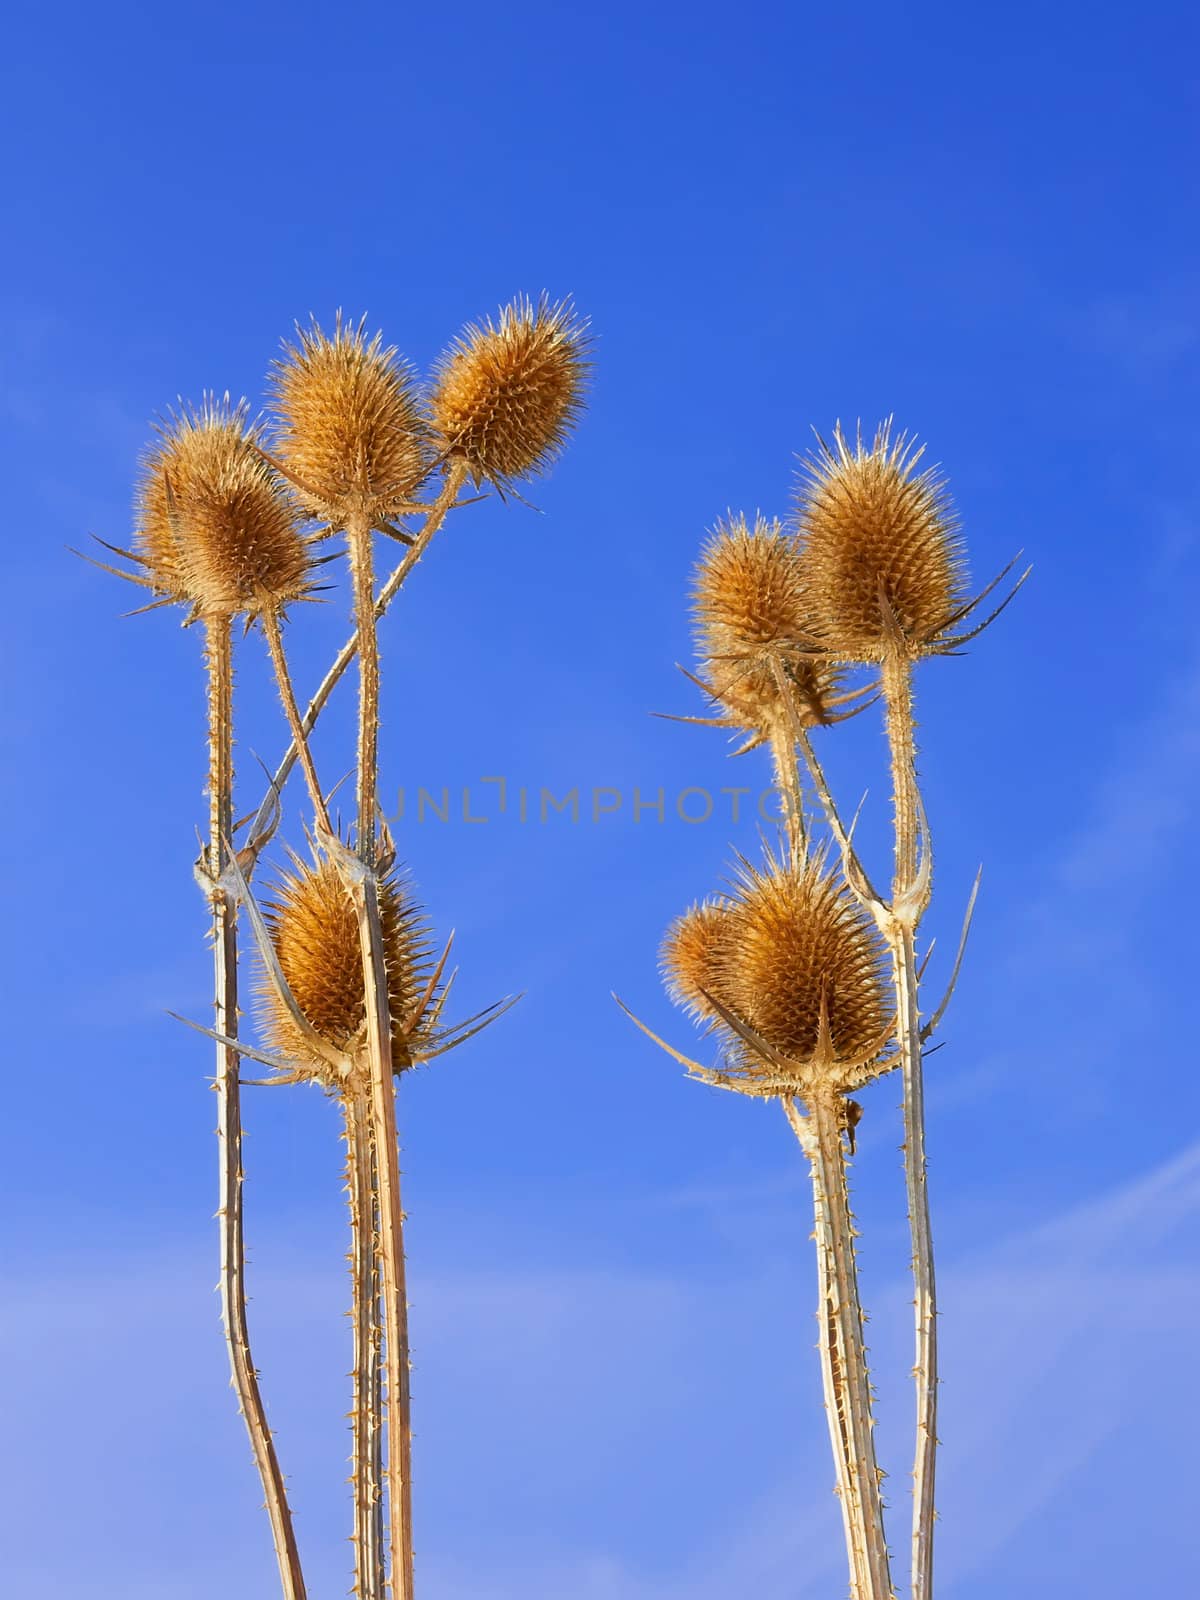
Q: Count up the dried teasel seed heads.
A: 10